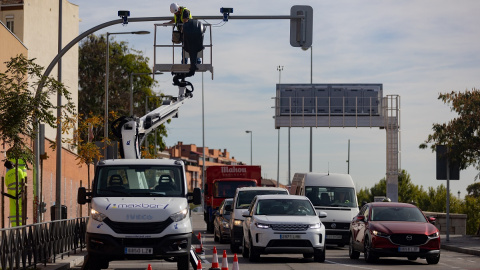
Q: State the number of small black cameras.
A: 2